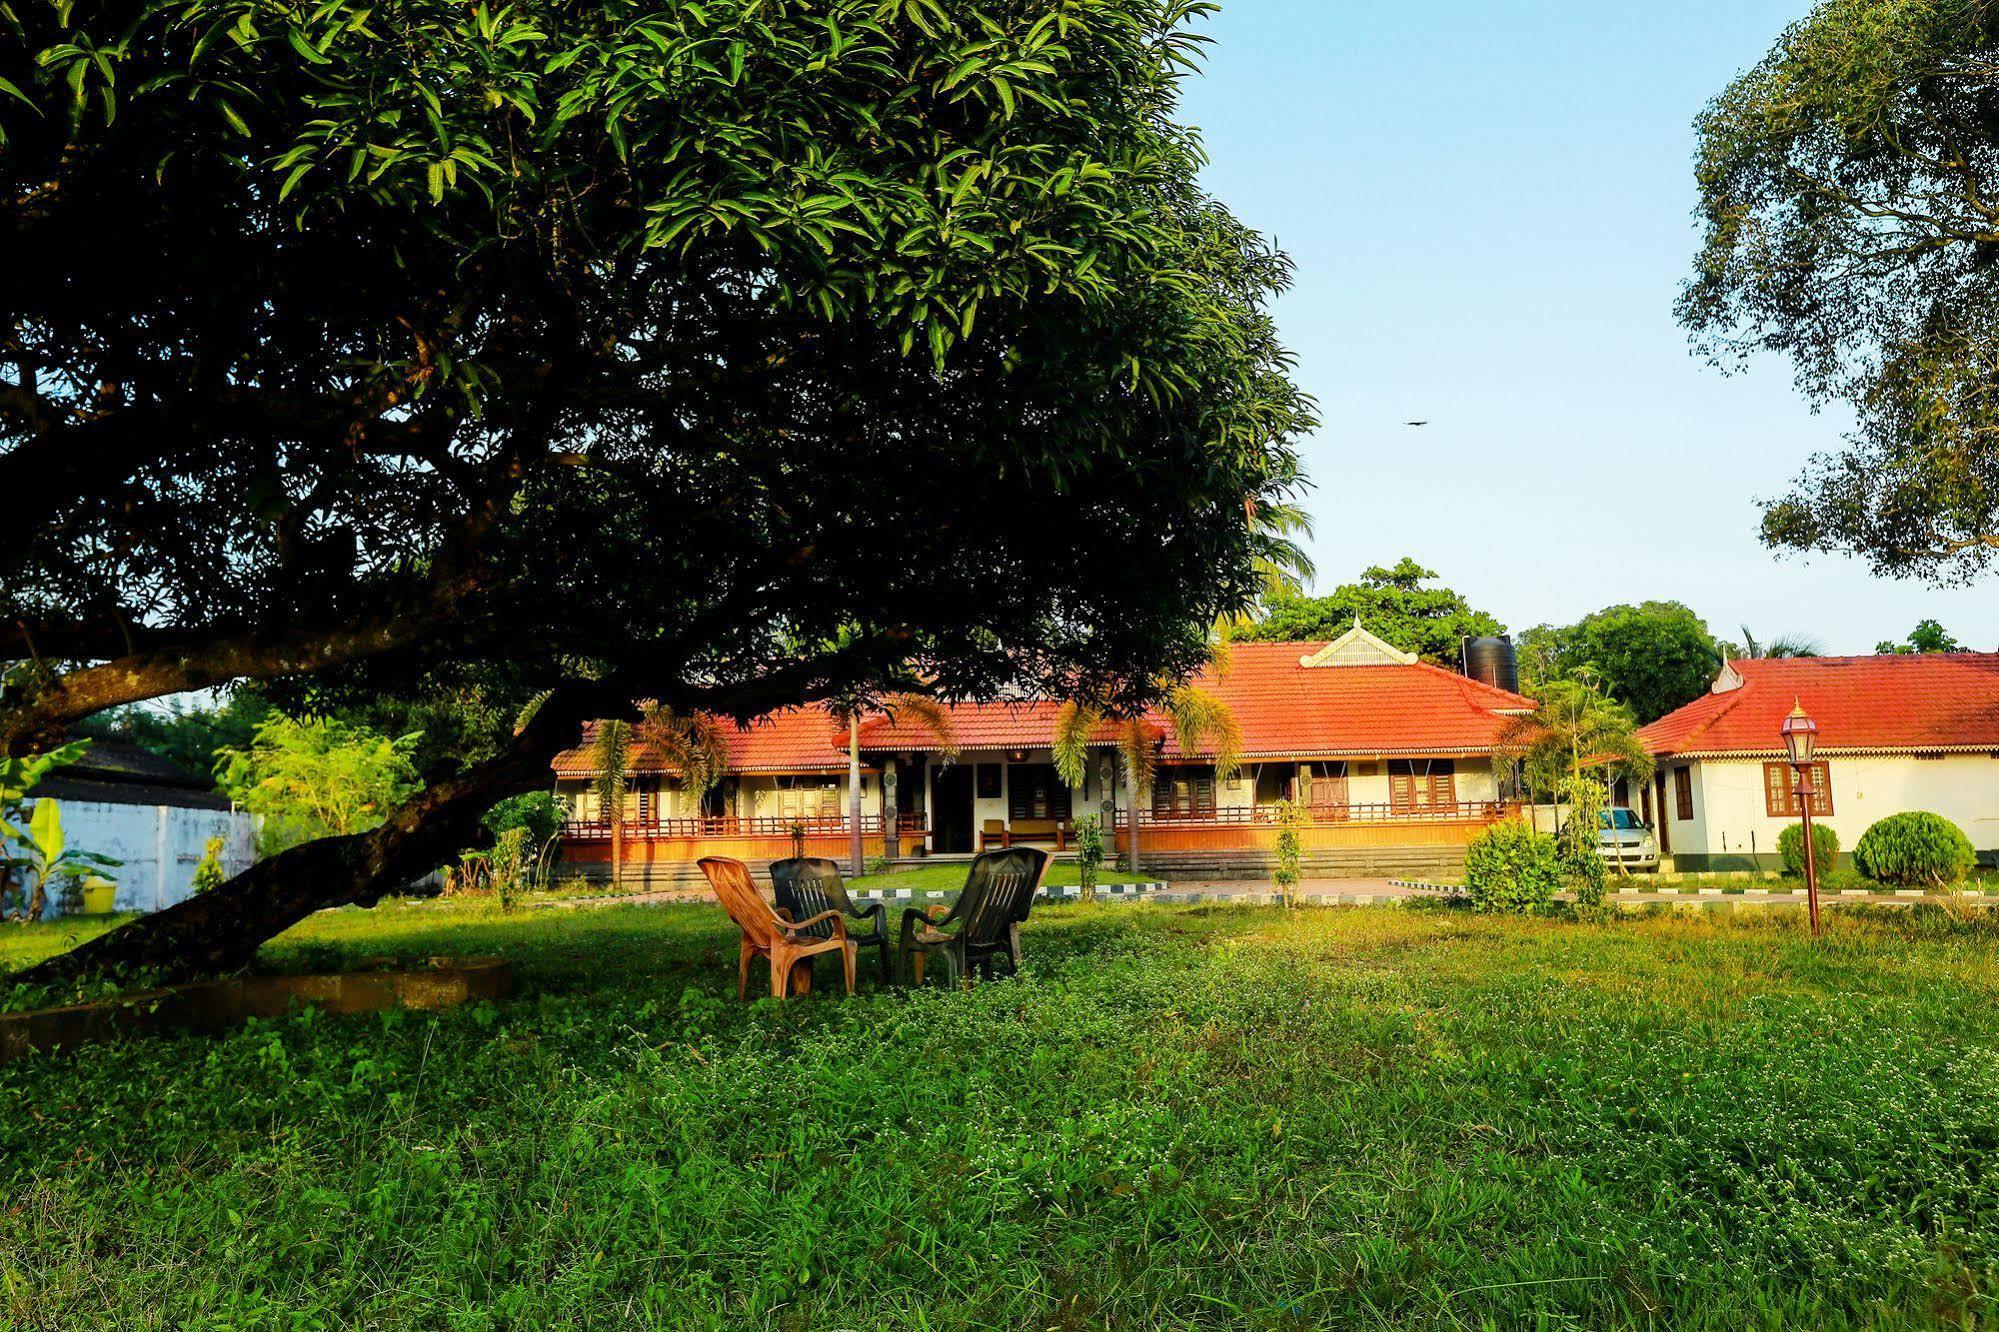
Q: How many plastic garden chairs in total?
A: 4